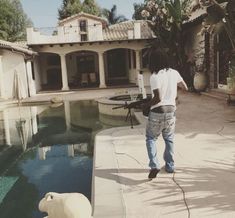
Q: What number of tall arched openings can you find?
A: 3